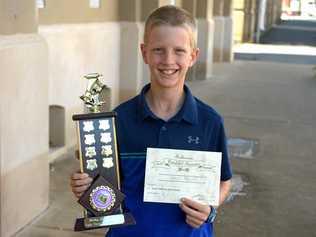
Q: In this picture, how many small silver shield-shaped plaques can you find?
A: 8